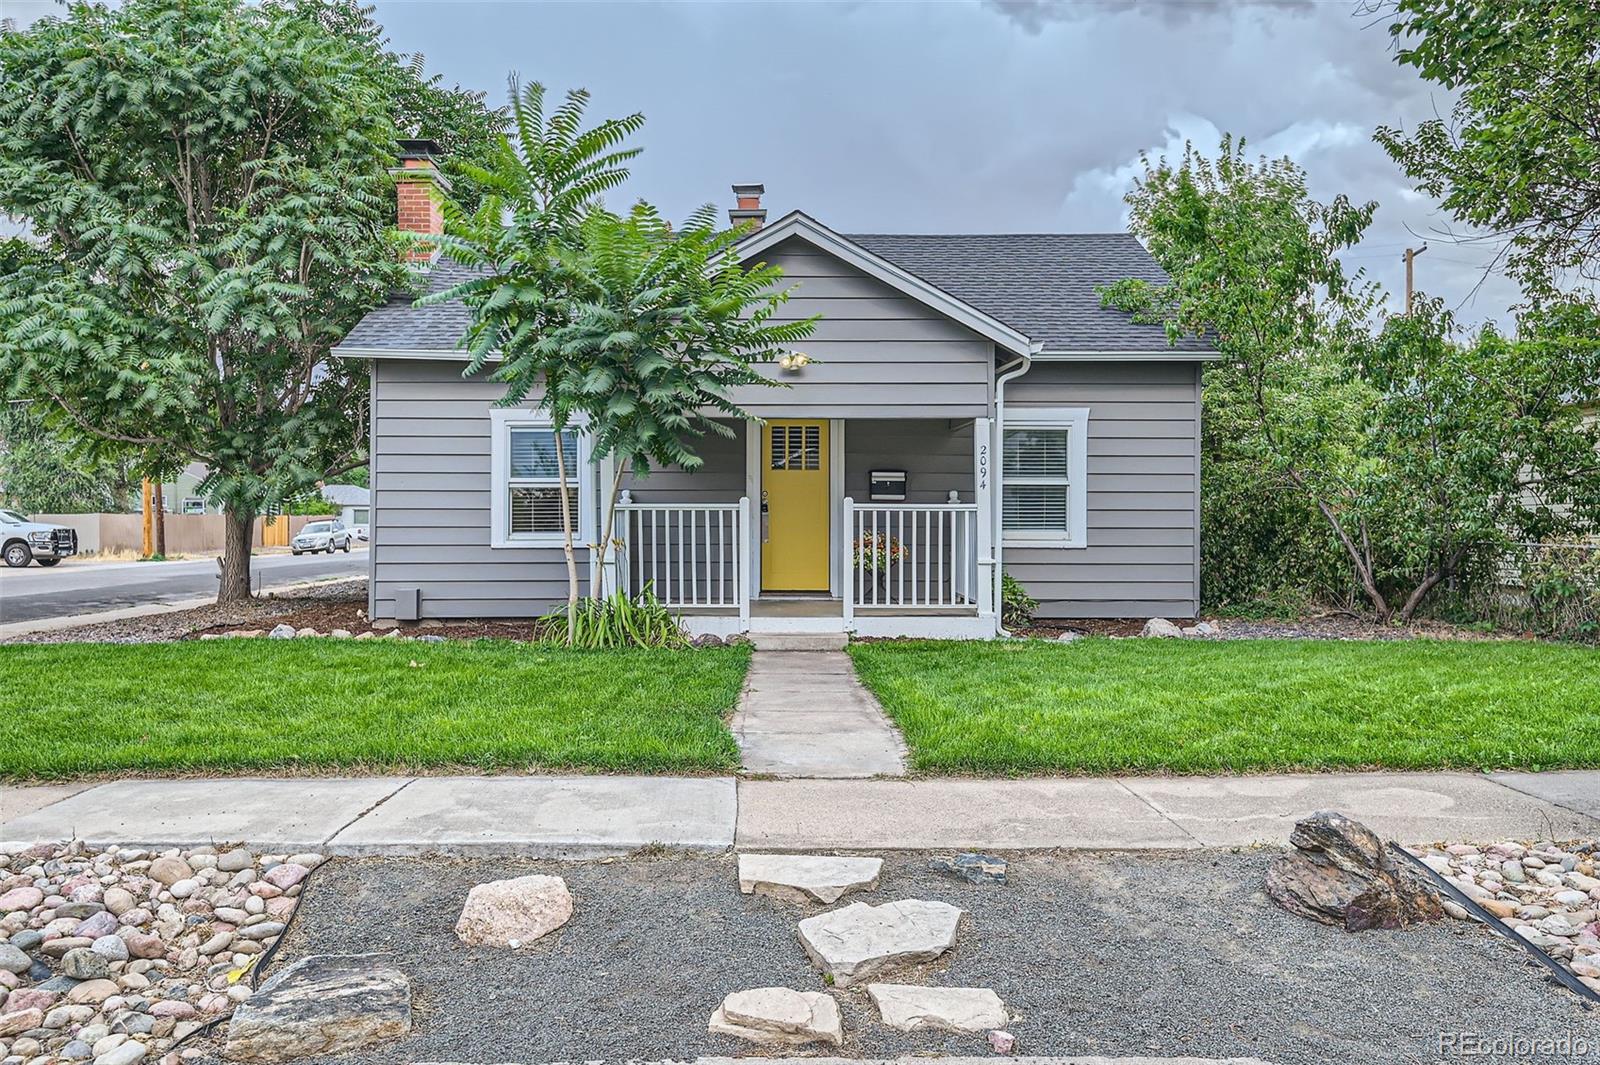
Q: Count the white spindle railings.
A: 2